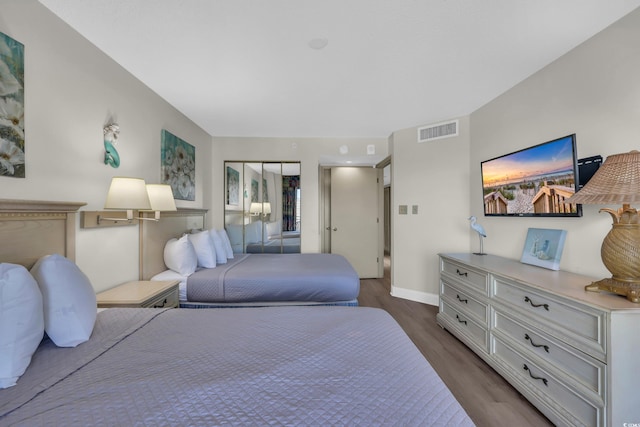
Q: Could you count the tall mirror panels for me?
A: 4